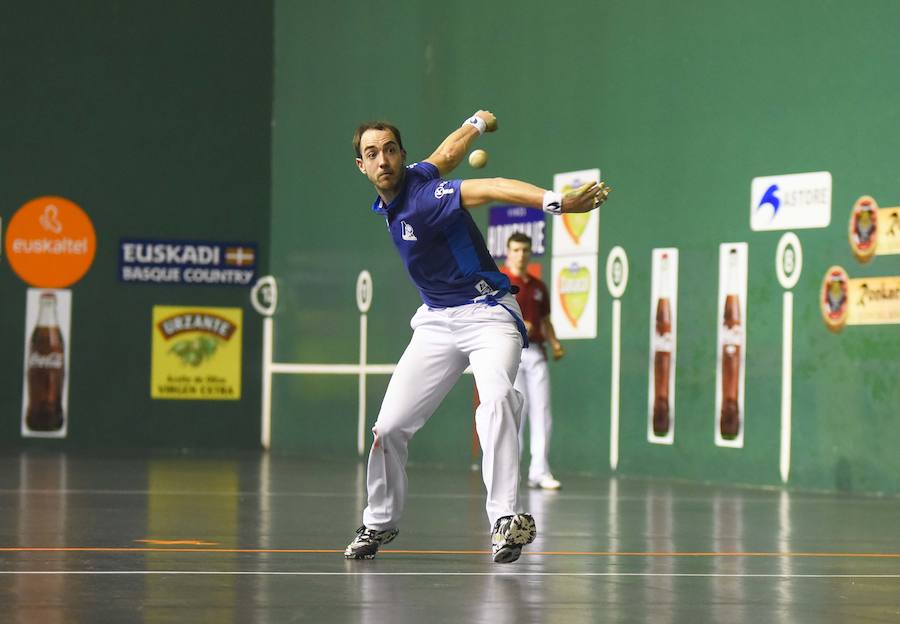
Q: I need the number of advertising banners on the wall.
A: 12